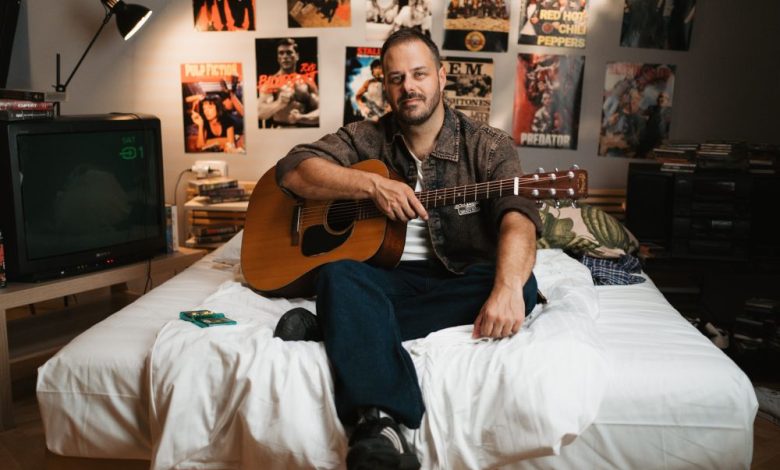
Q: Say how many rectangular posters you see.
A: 12